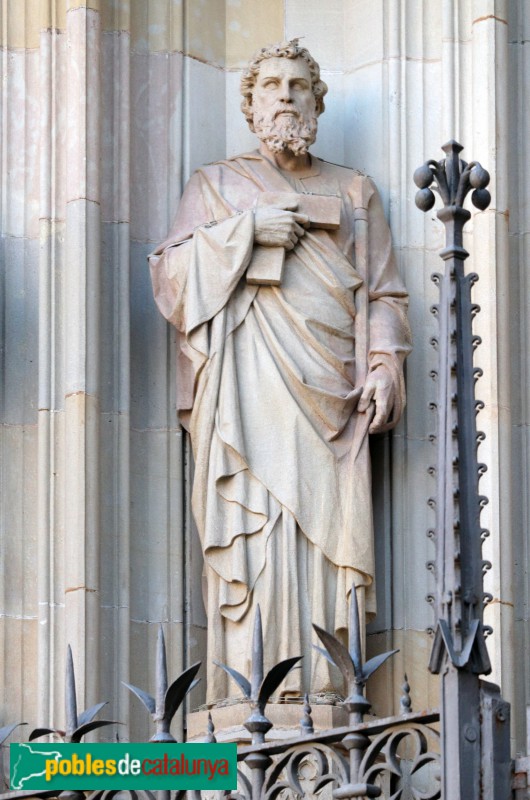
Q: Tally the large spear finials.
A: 4